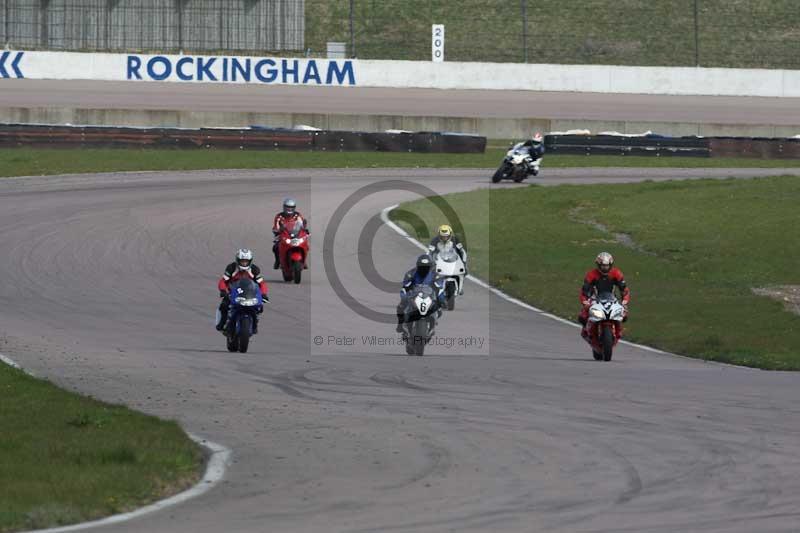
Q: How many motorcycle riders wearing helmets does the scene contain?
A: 6